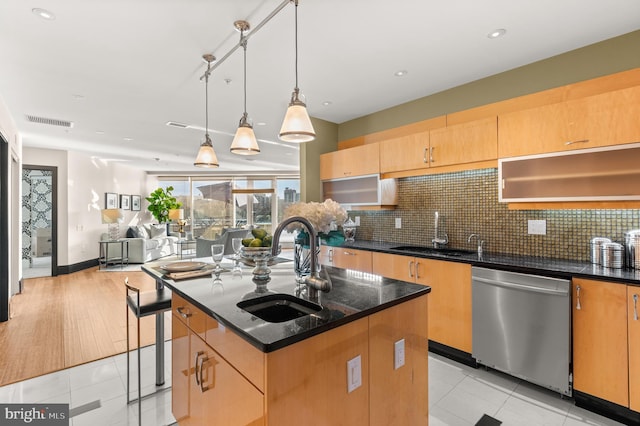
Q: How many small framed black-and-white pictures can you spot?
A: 3